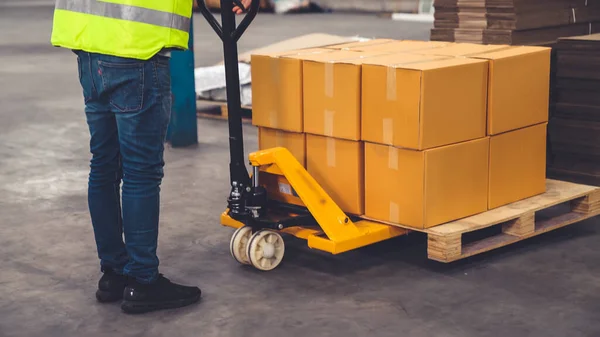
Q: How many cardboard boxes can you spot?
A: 12